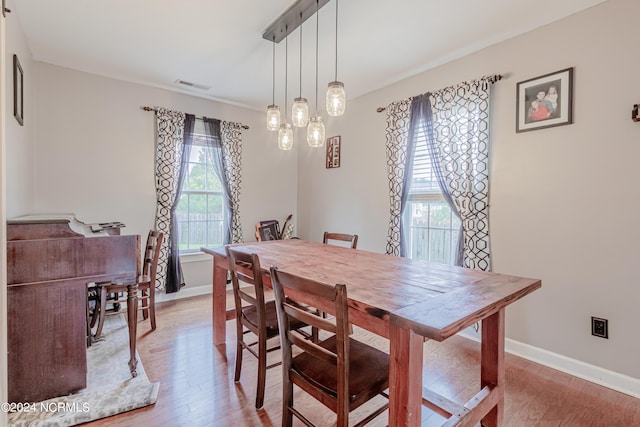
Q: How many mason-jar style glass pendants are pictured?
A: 5